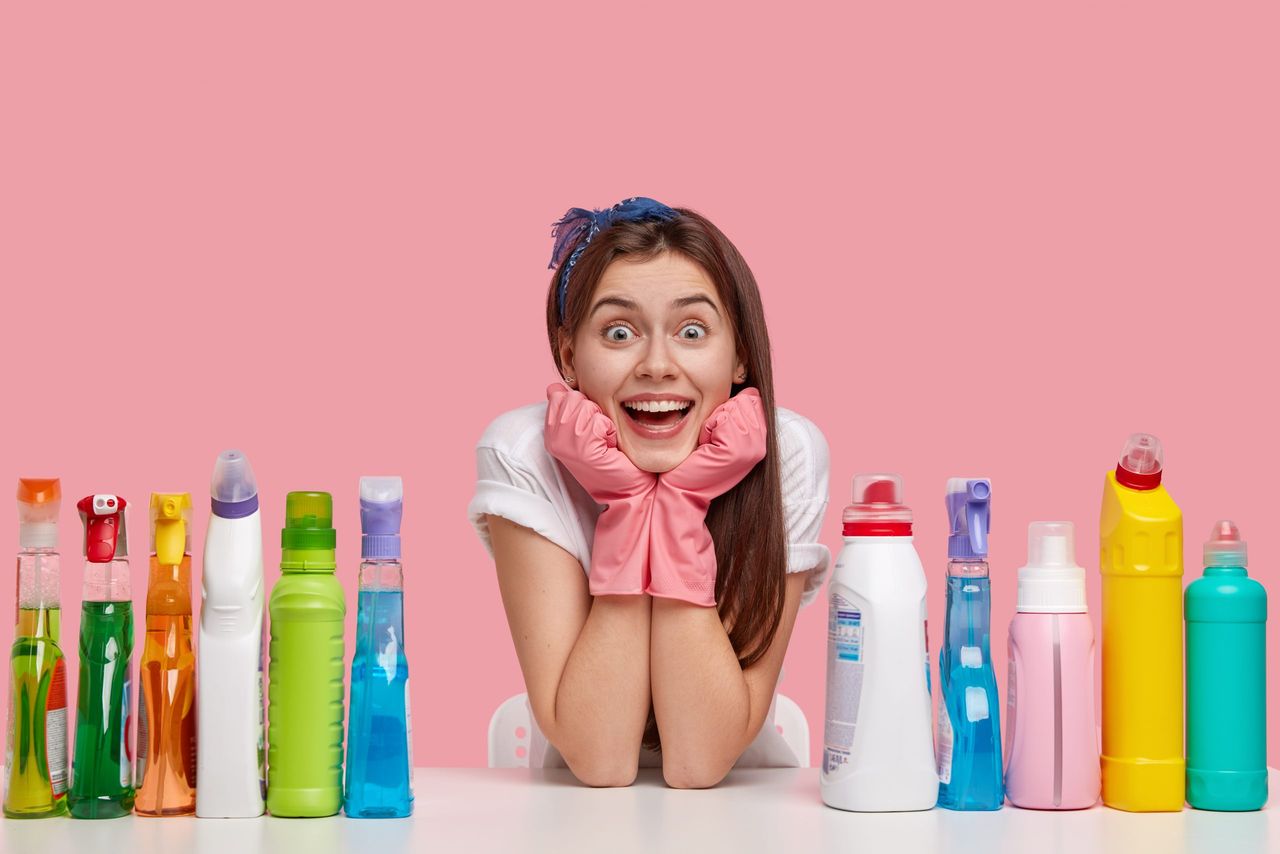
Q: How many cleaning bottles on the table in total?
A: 11